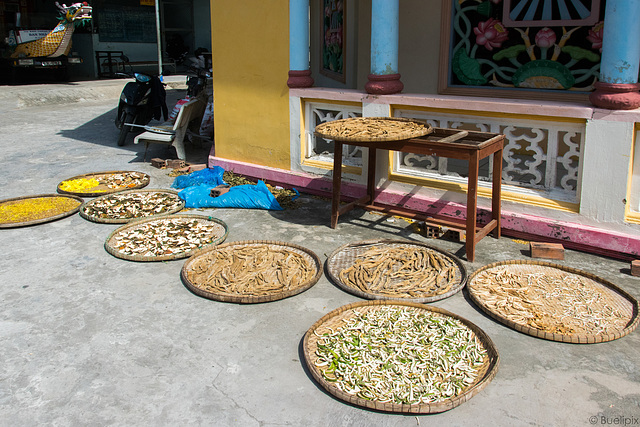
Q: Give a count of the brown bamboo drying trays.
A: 9